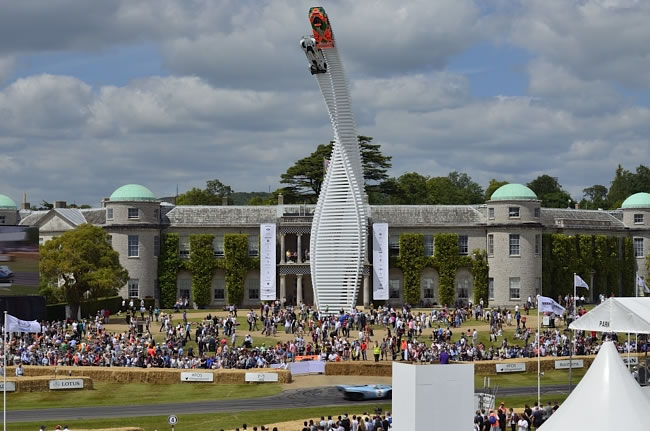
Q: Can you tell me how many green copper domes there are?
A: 4